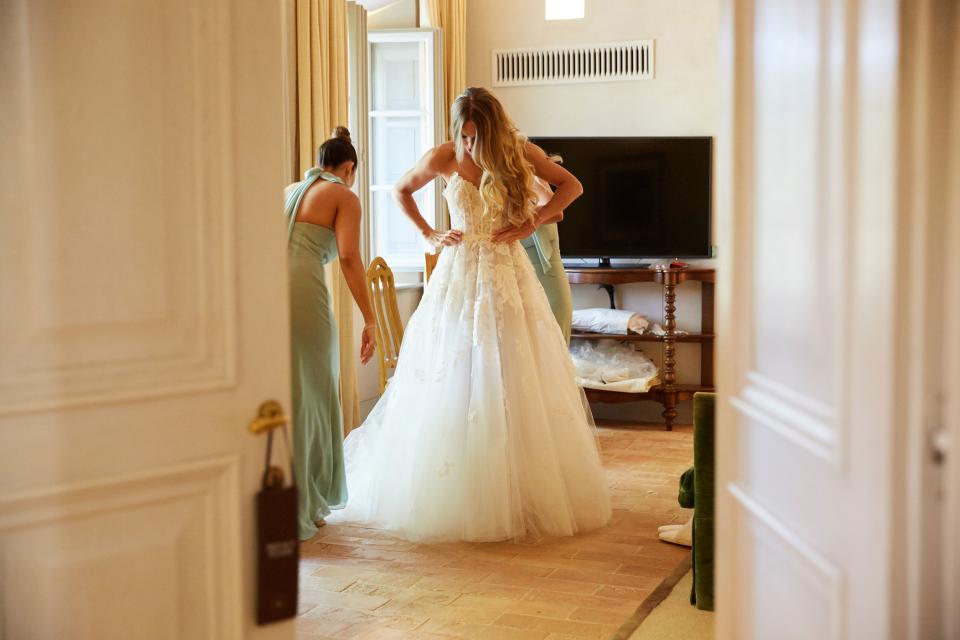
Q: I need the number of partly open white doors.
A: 2